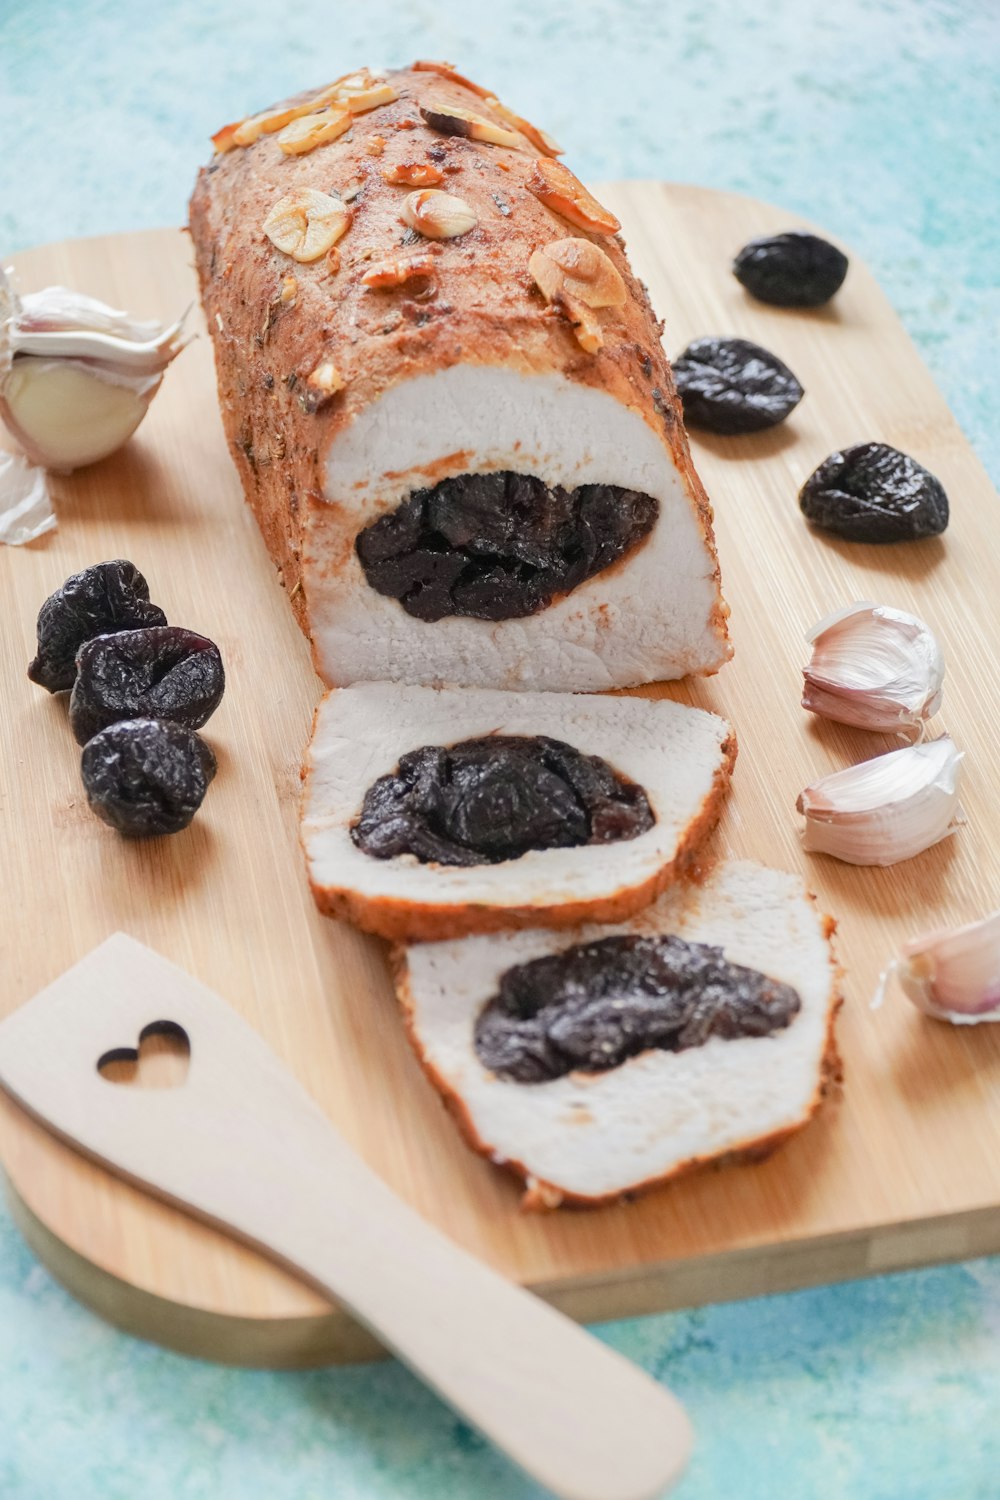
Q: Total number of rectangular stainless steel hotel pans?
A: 0